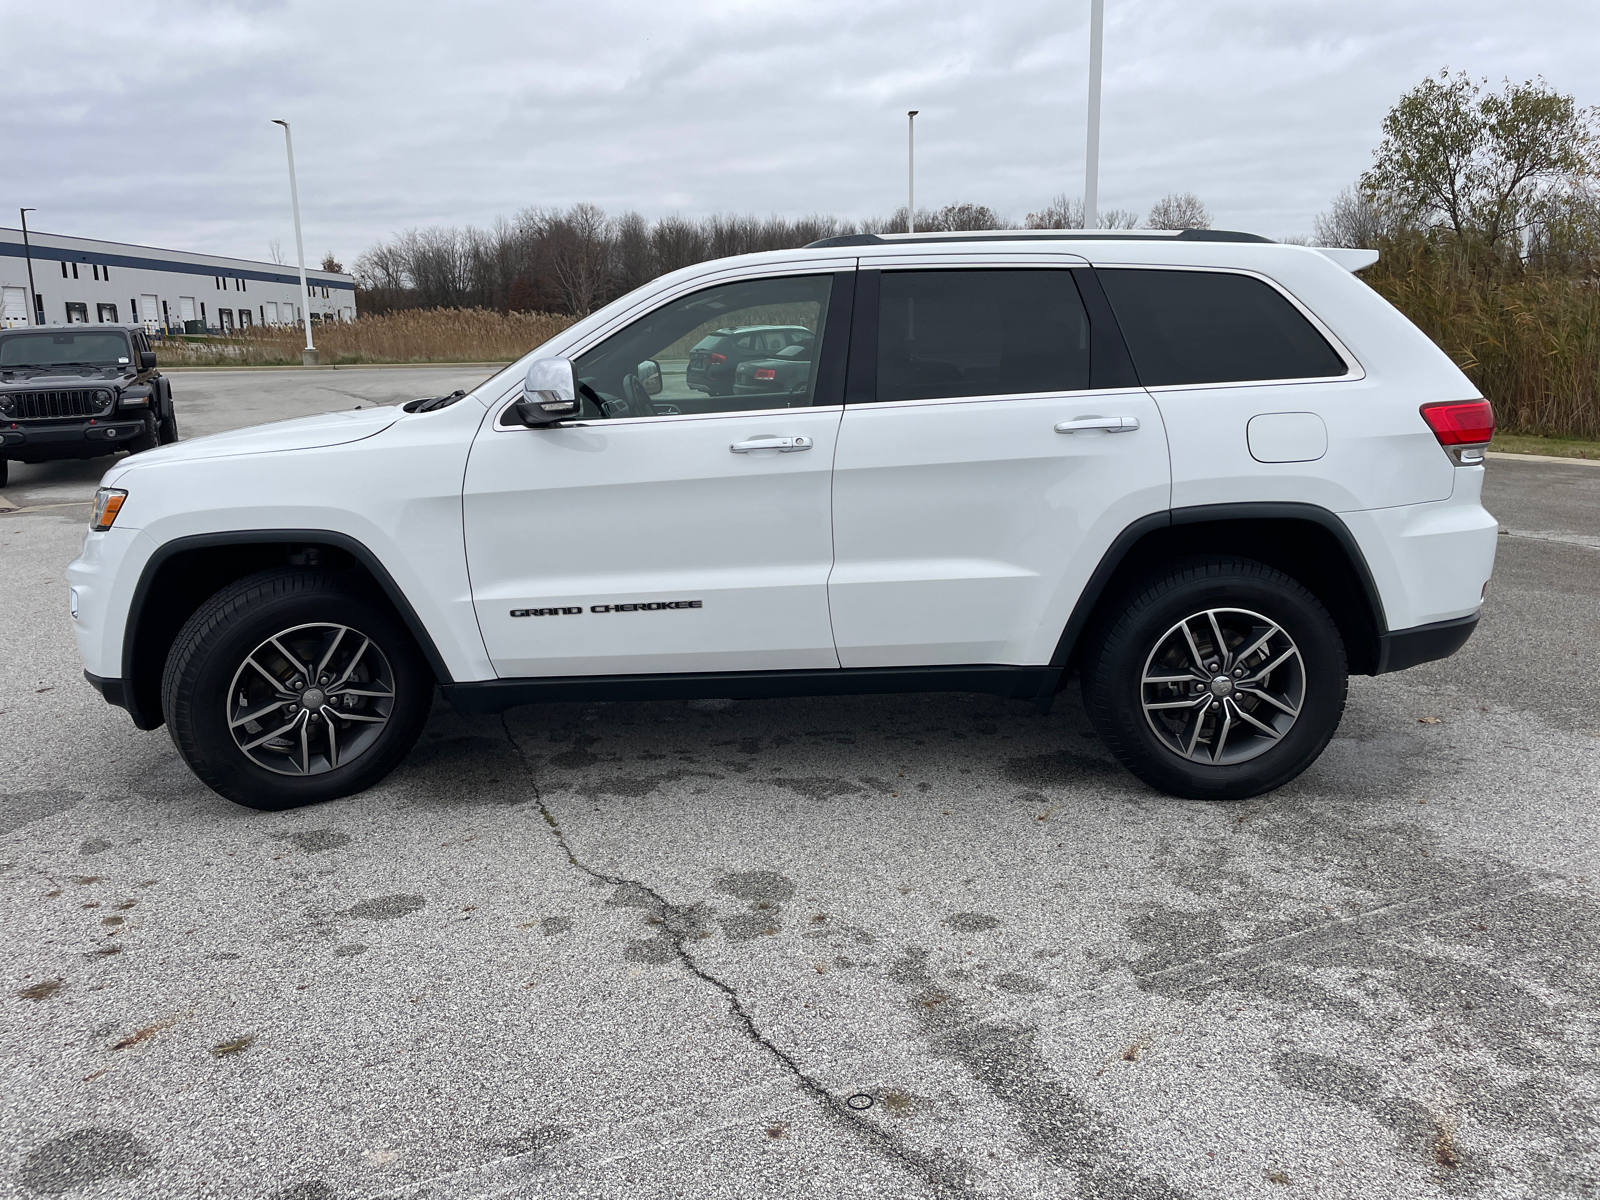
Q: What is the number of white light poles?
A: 3